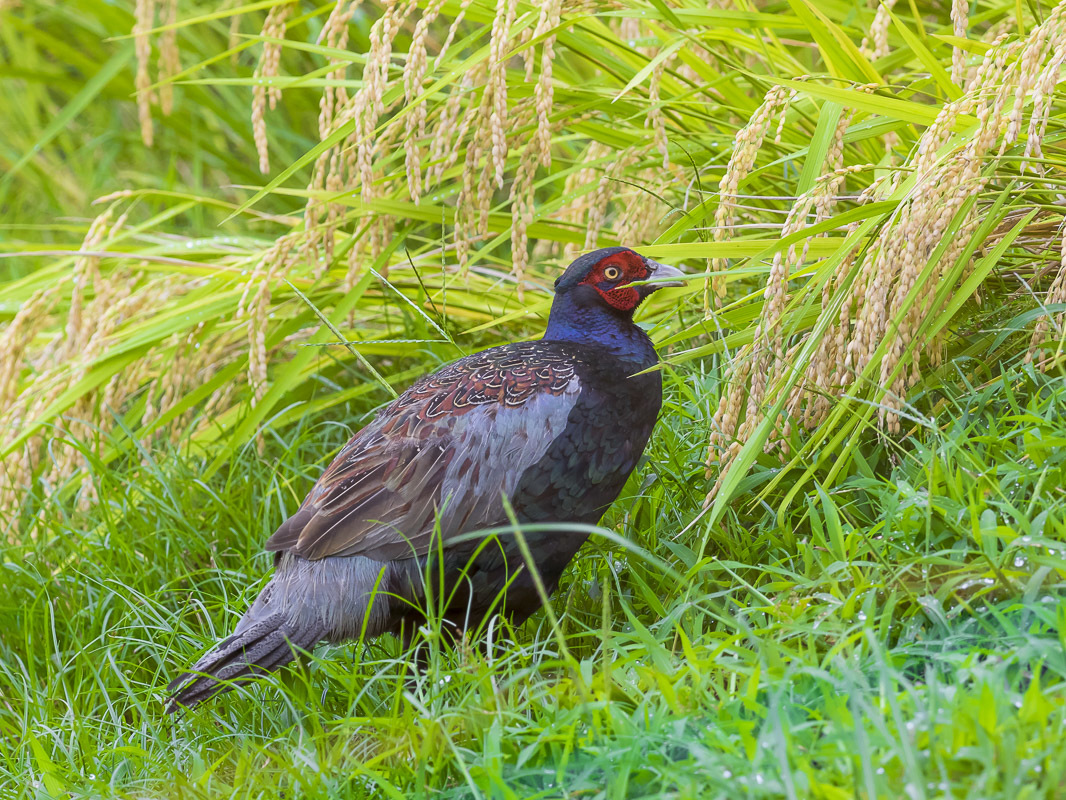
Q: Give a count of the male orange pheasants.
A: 0